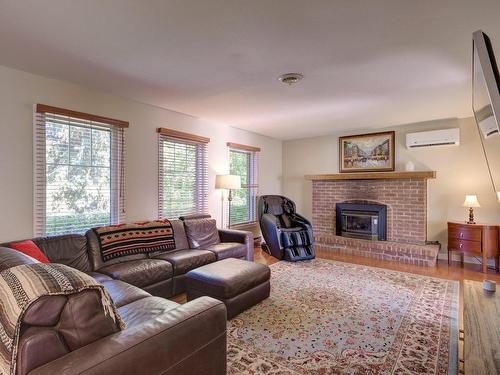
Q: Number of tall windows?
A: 3